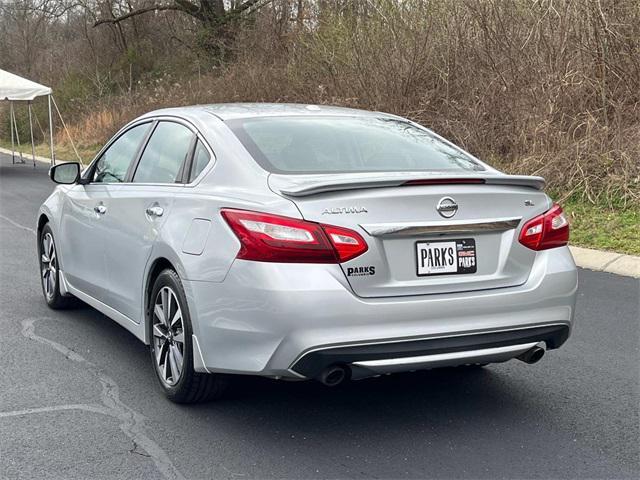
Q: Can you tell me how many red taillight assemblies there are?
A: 2